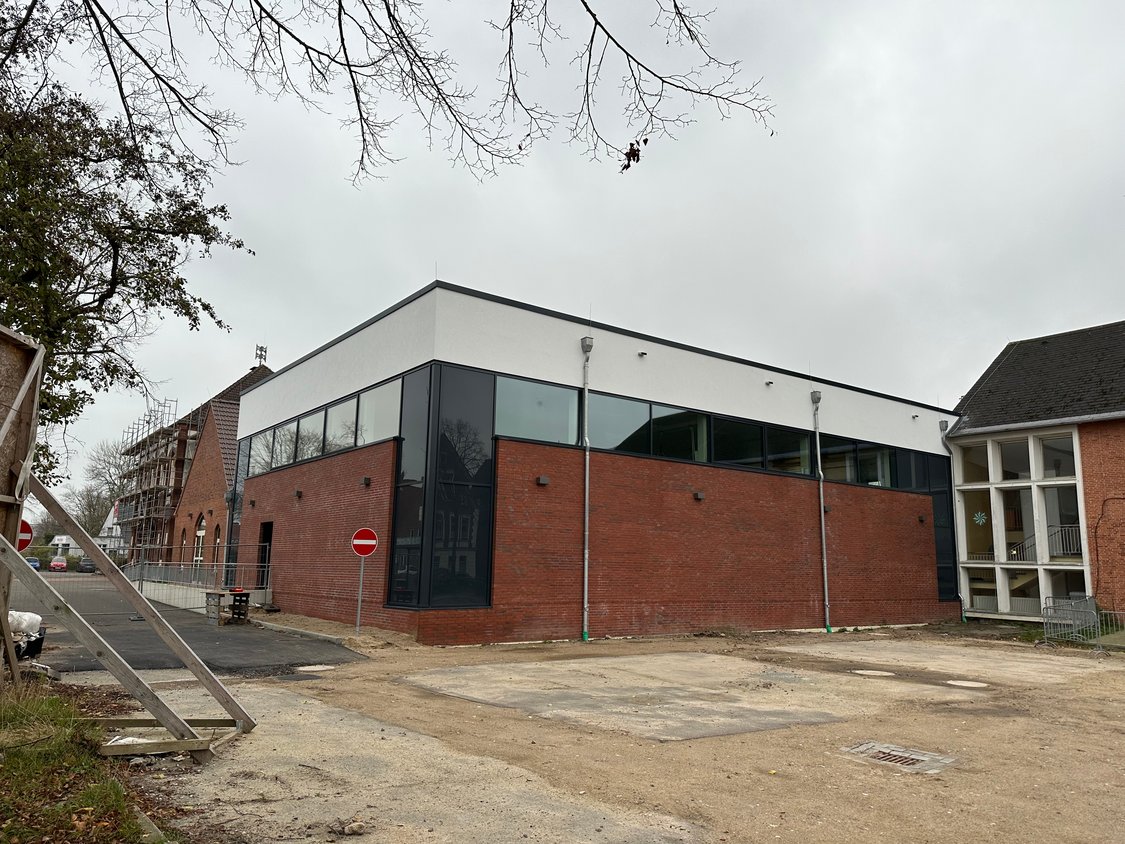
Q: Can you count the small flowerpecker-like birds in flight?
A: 0